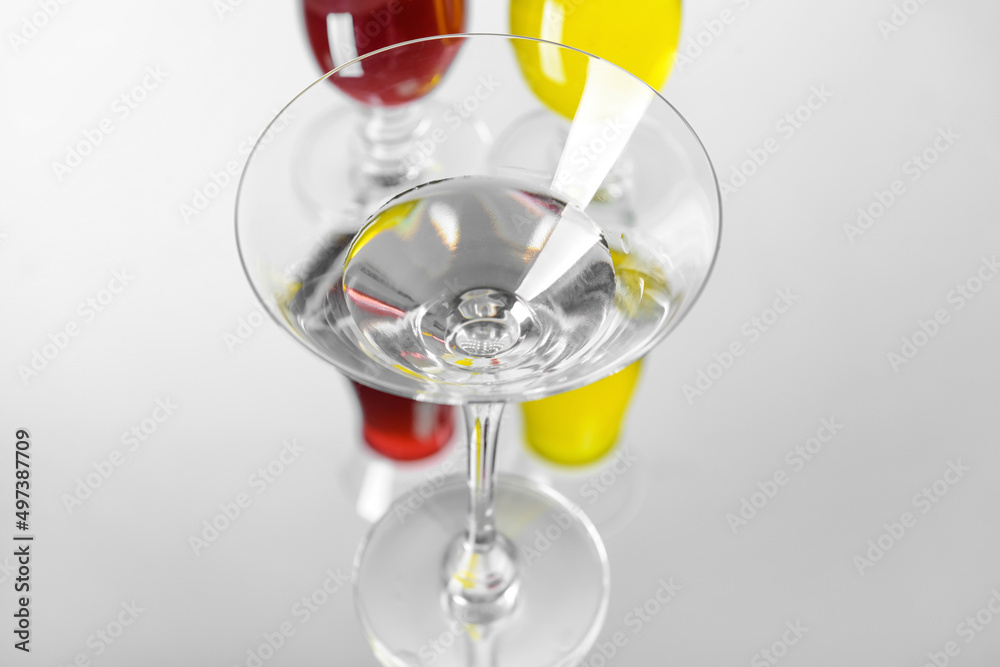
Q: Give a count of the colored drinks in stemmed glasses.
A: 2